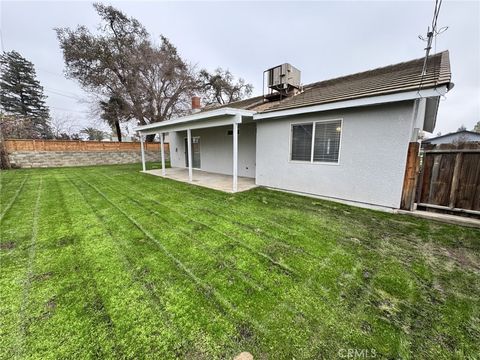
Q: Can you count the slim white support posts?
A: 4